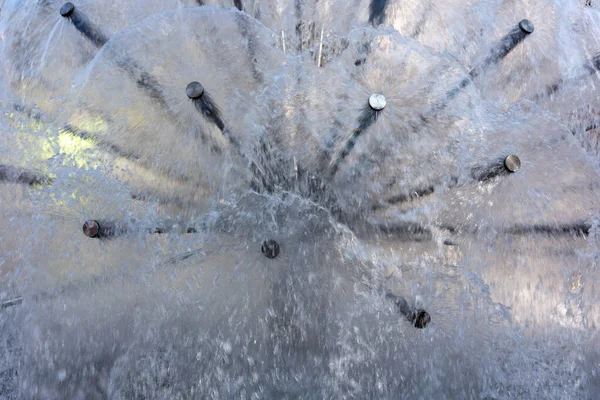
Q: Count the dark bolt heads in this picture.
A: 7